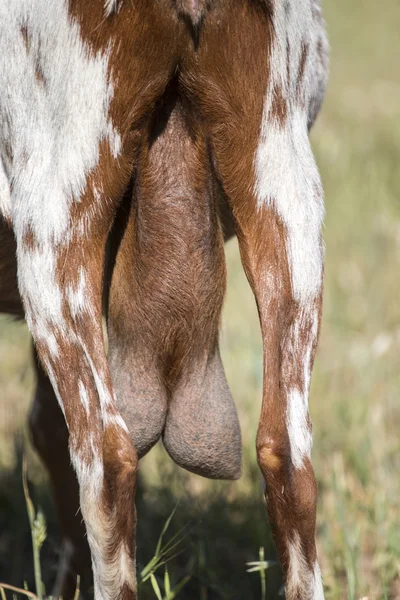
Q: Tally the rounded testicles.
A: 2